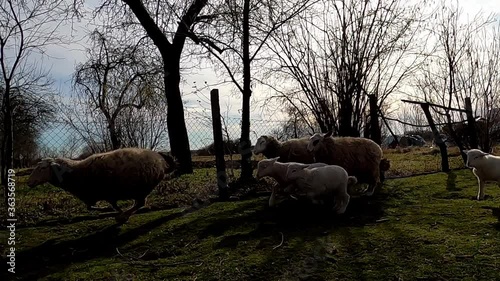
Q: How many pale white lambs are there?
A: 3